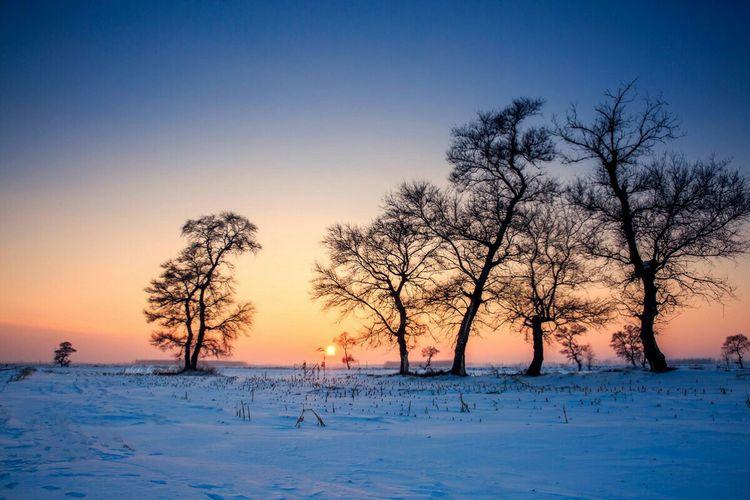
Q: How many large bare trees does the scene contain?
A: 5